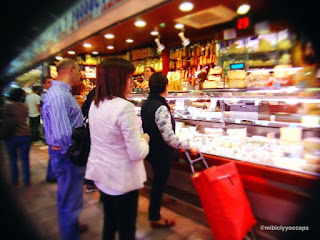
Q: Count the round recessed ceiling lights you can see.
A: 12